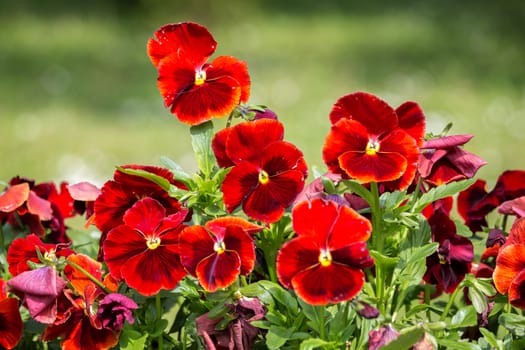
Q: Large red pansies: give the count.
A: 6